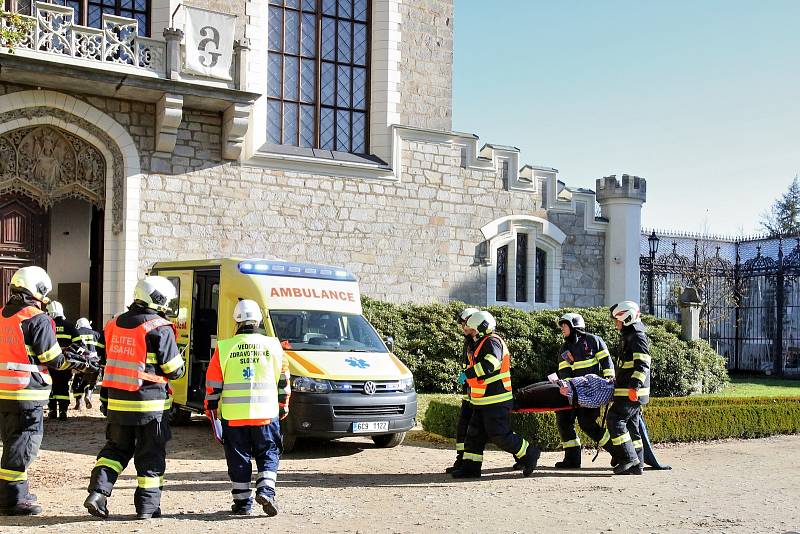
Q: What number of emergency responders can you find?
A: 9